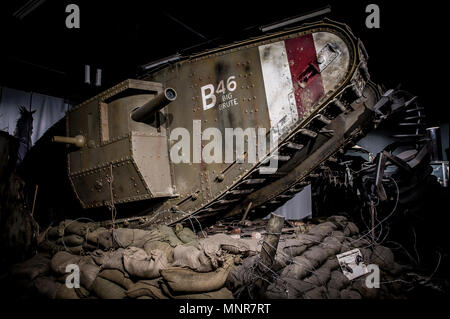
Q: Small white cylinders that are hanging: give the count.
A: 2